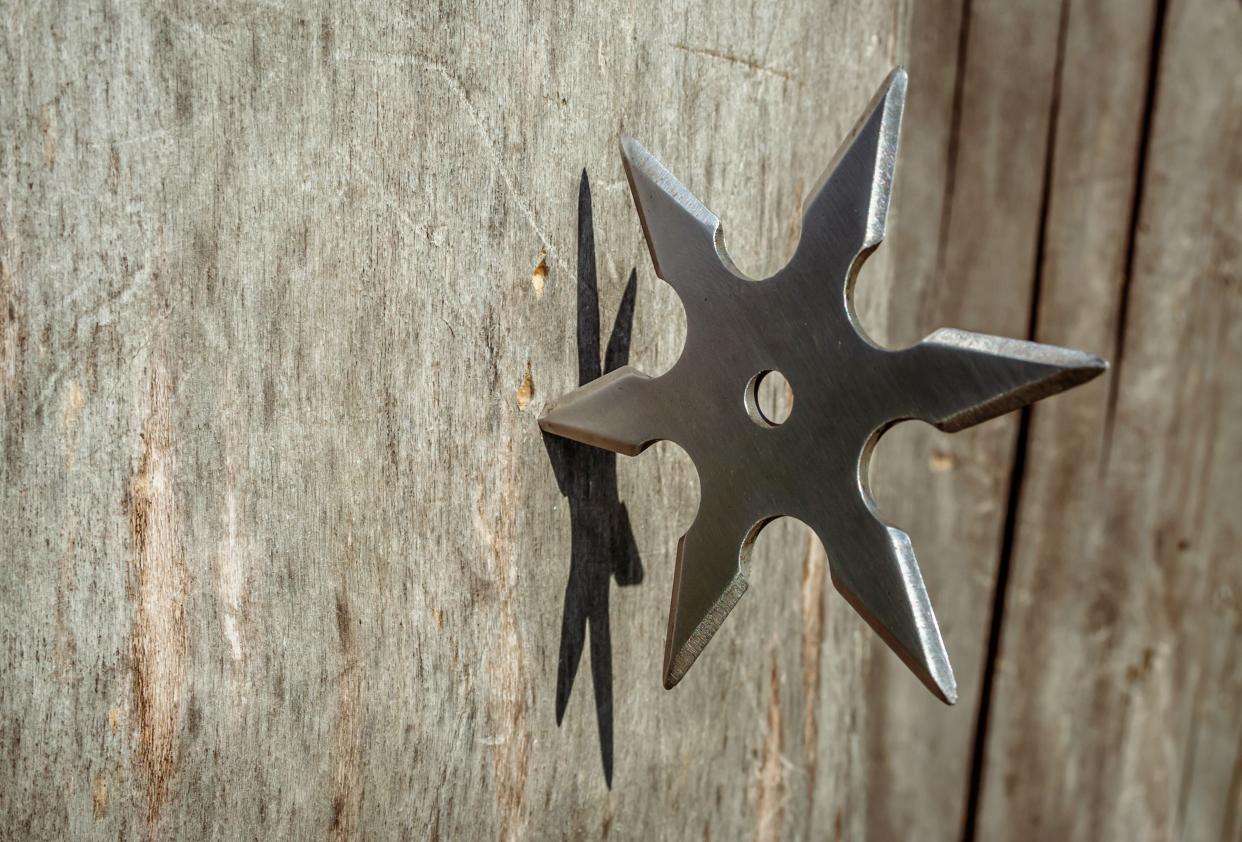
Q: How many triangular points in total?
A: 6